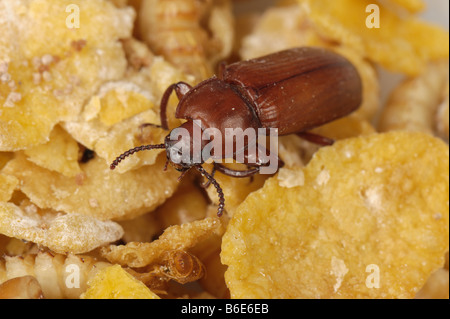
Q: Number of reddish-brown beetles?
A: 1